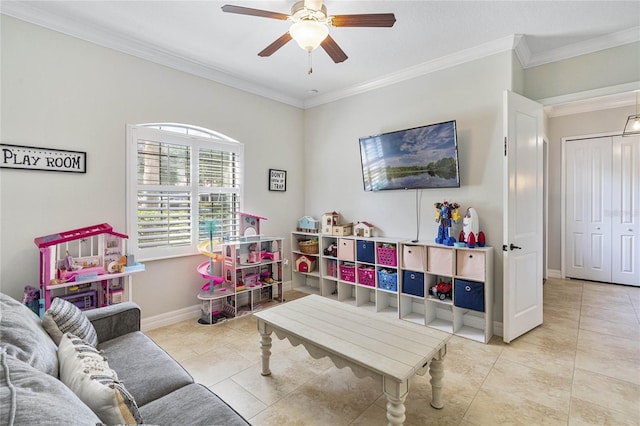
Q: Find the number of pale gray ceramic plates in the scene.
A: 0